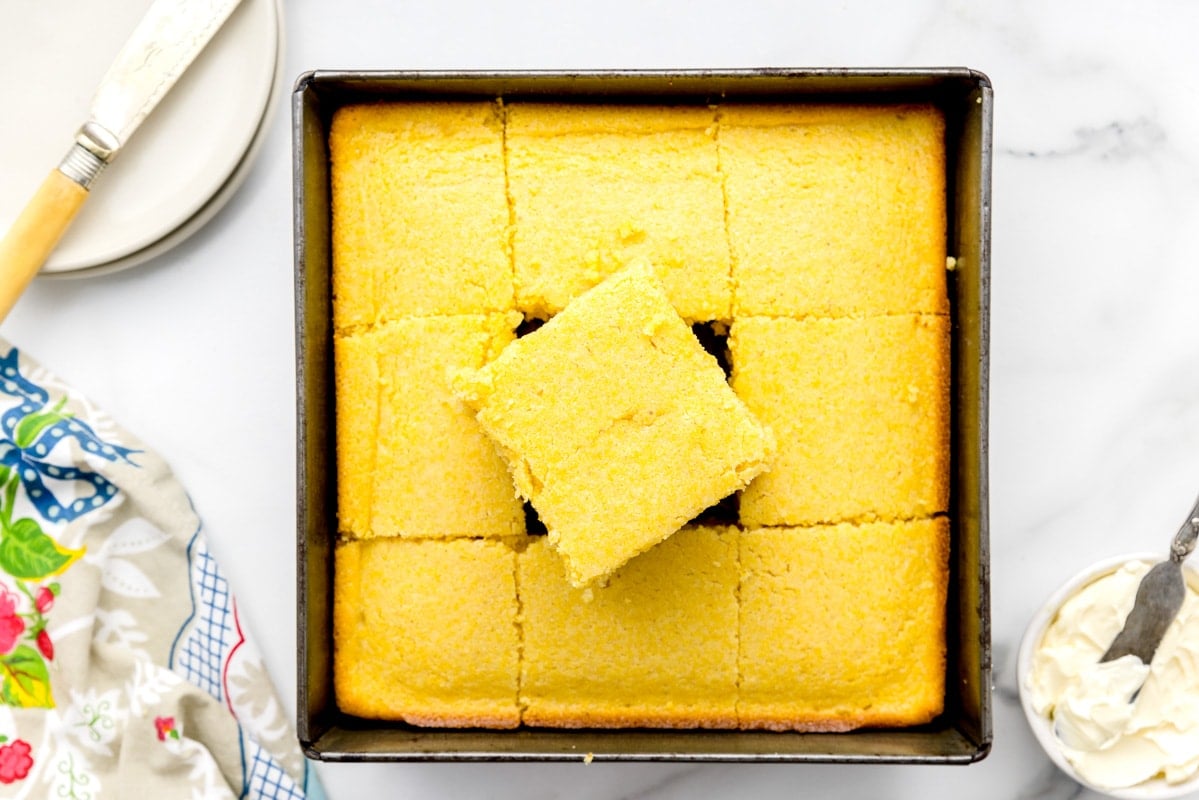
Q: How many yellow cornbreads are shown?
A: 9